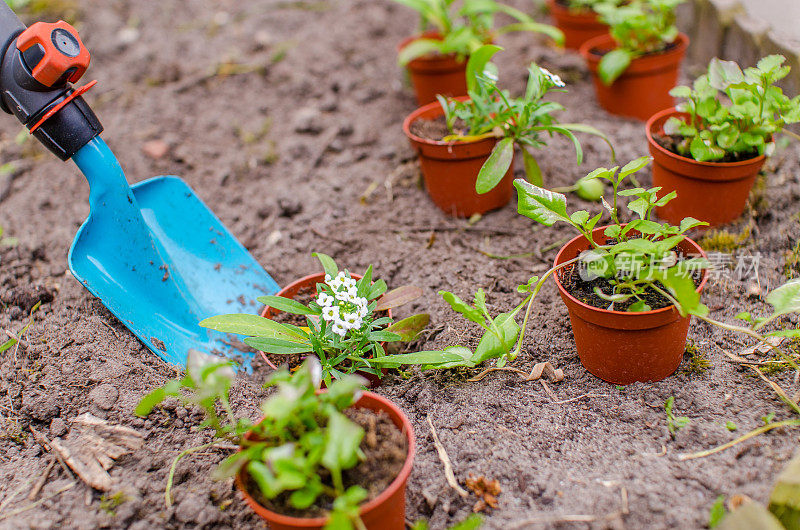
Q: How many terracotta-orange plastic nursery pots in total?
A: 8